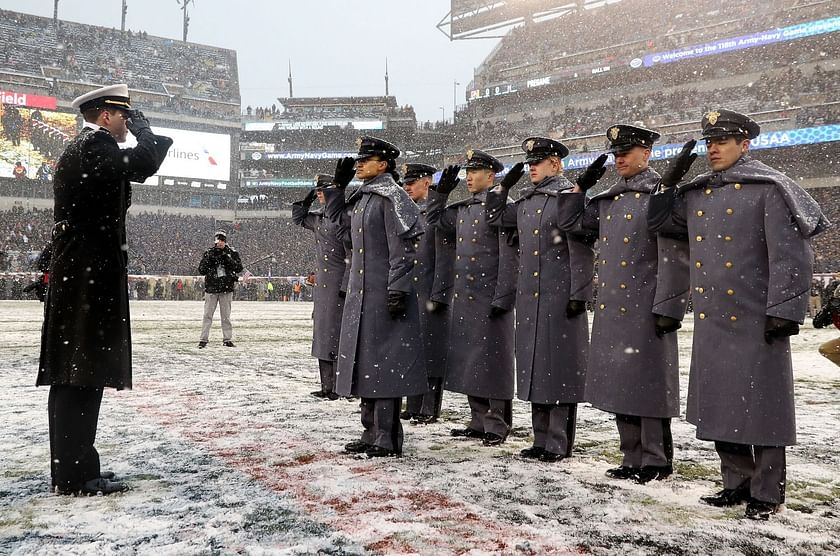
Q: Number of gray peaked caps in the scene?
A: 7